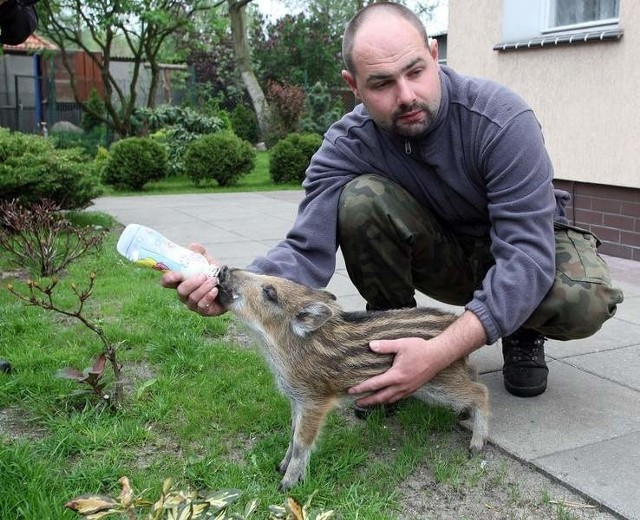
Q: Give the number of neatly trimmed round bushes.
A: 3